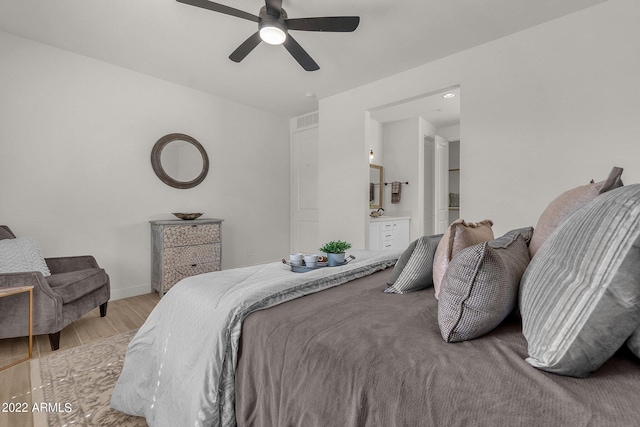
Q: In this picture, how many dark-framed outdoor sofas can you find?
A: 0